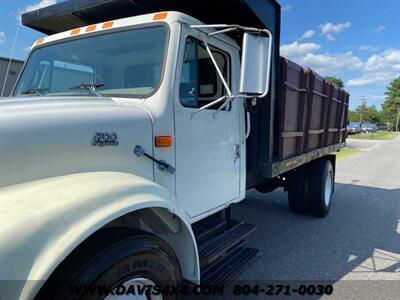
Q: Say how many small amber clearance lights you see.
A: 5